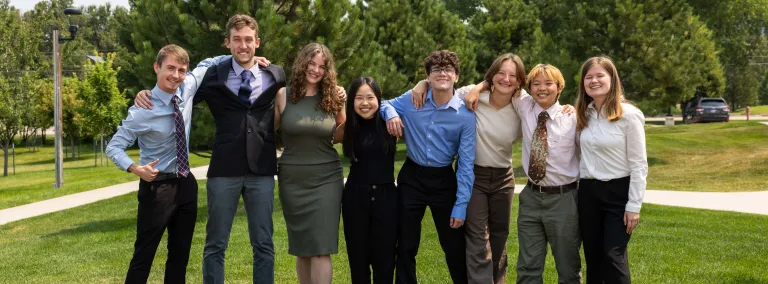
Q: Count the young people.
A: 8